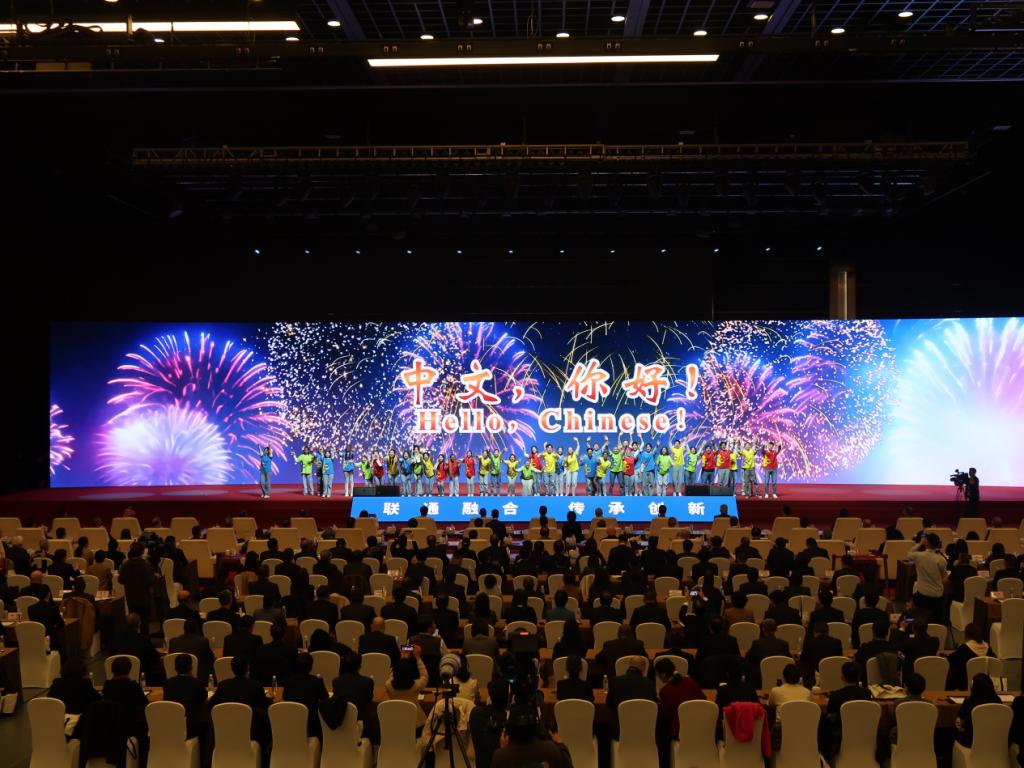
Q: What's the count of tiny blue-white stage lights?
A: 12